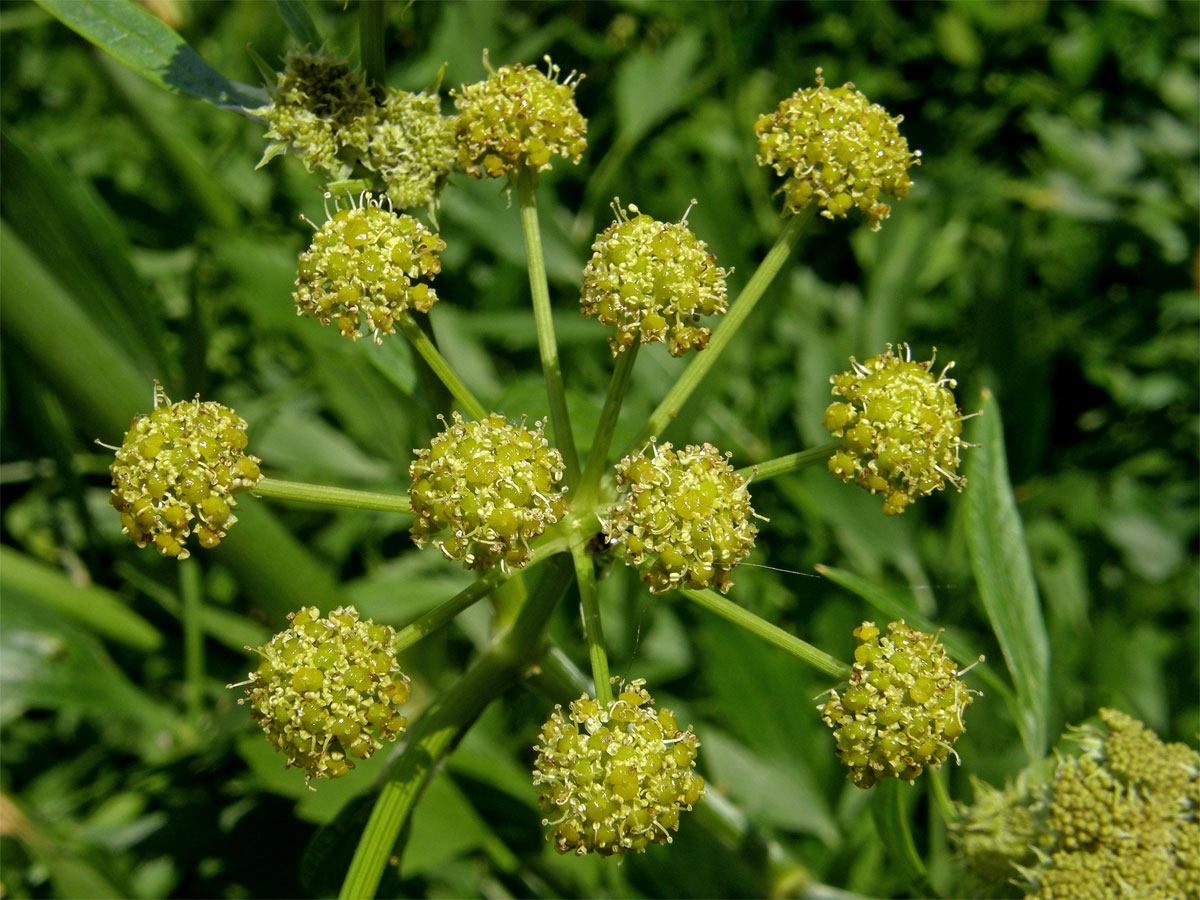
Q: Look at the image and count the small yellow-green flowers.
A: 11